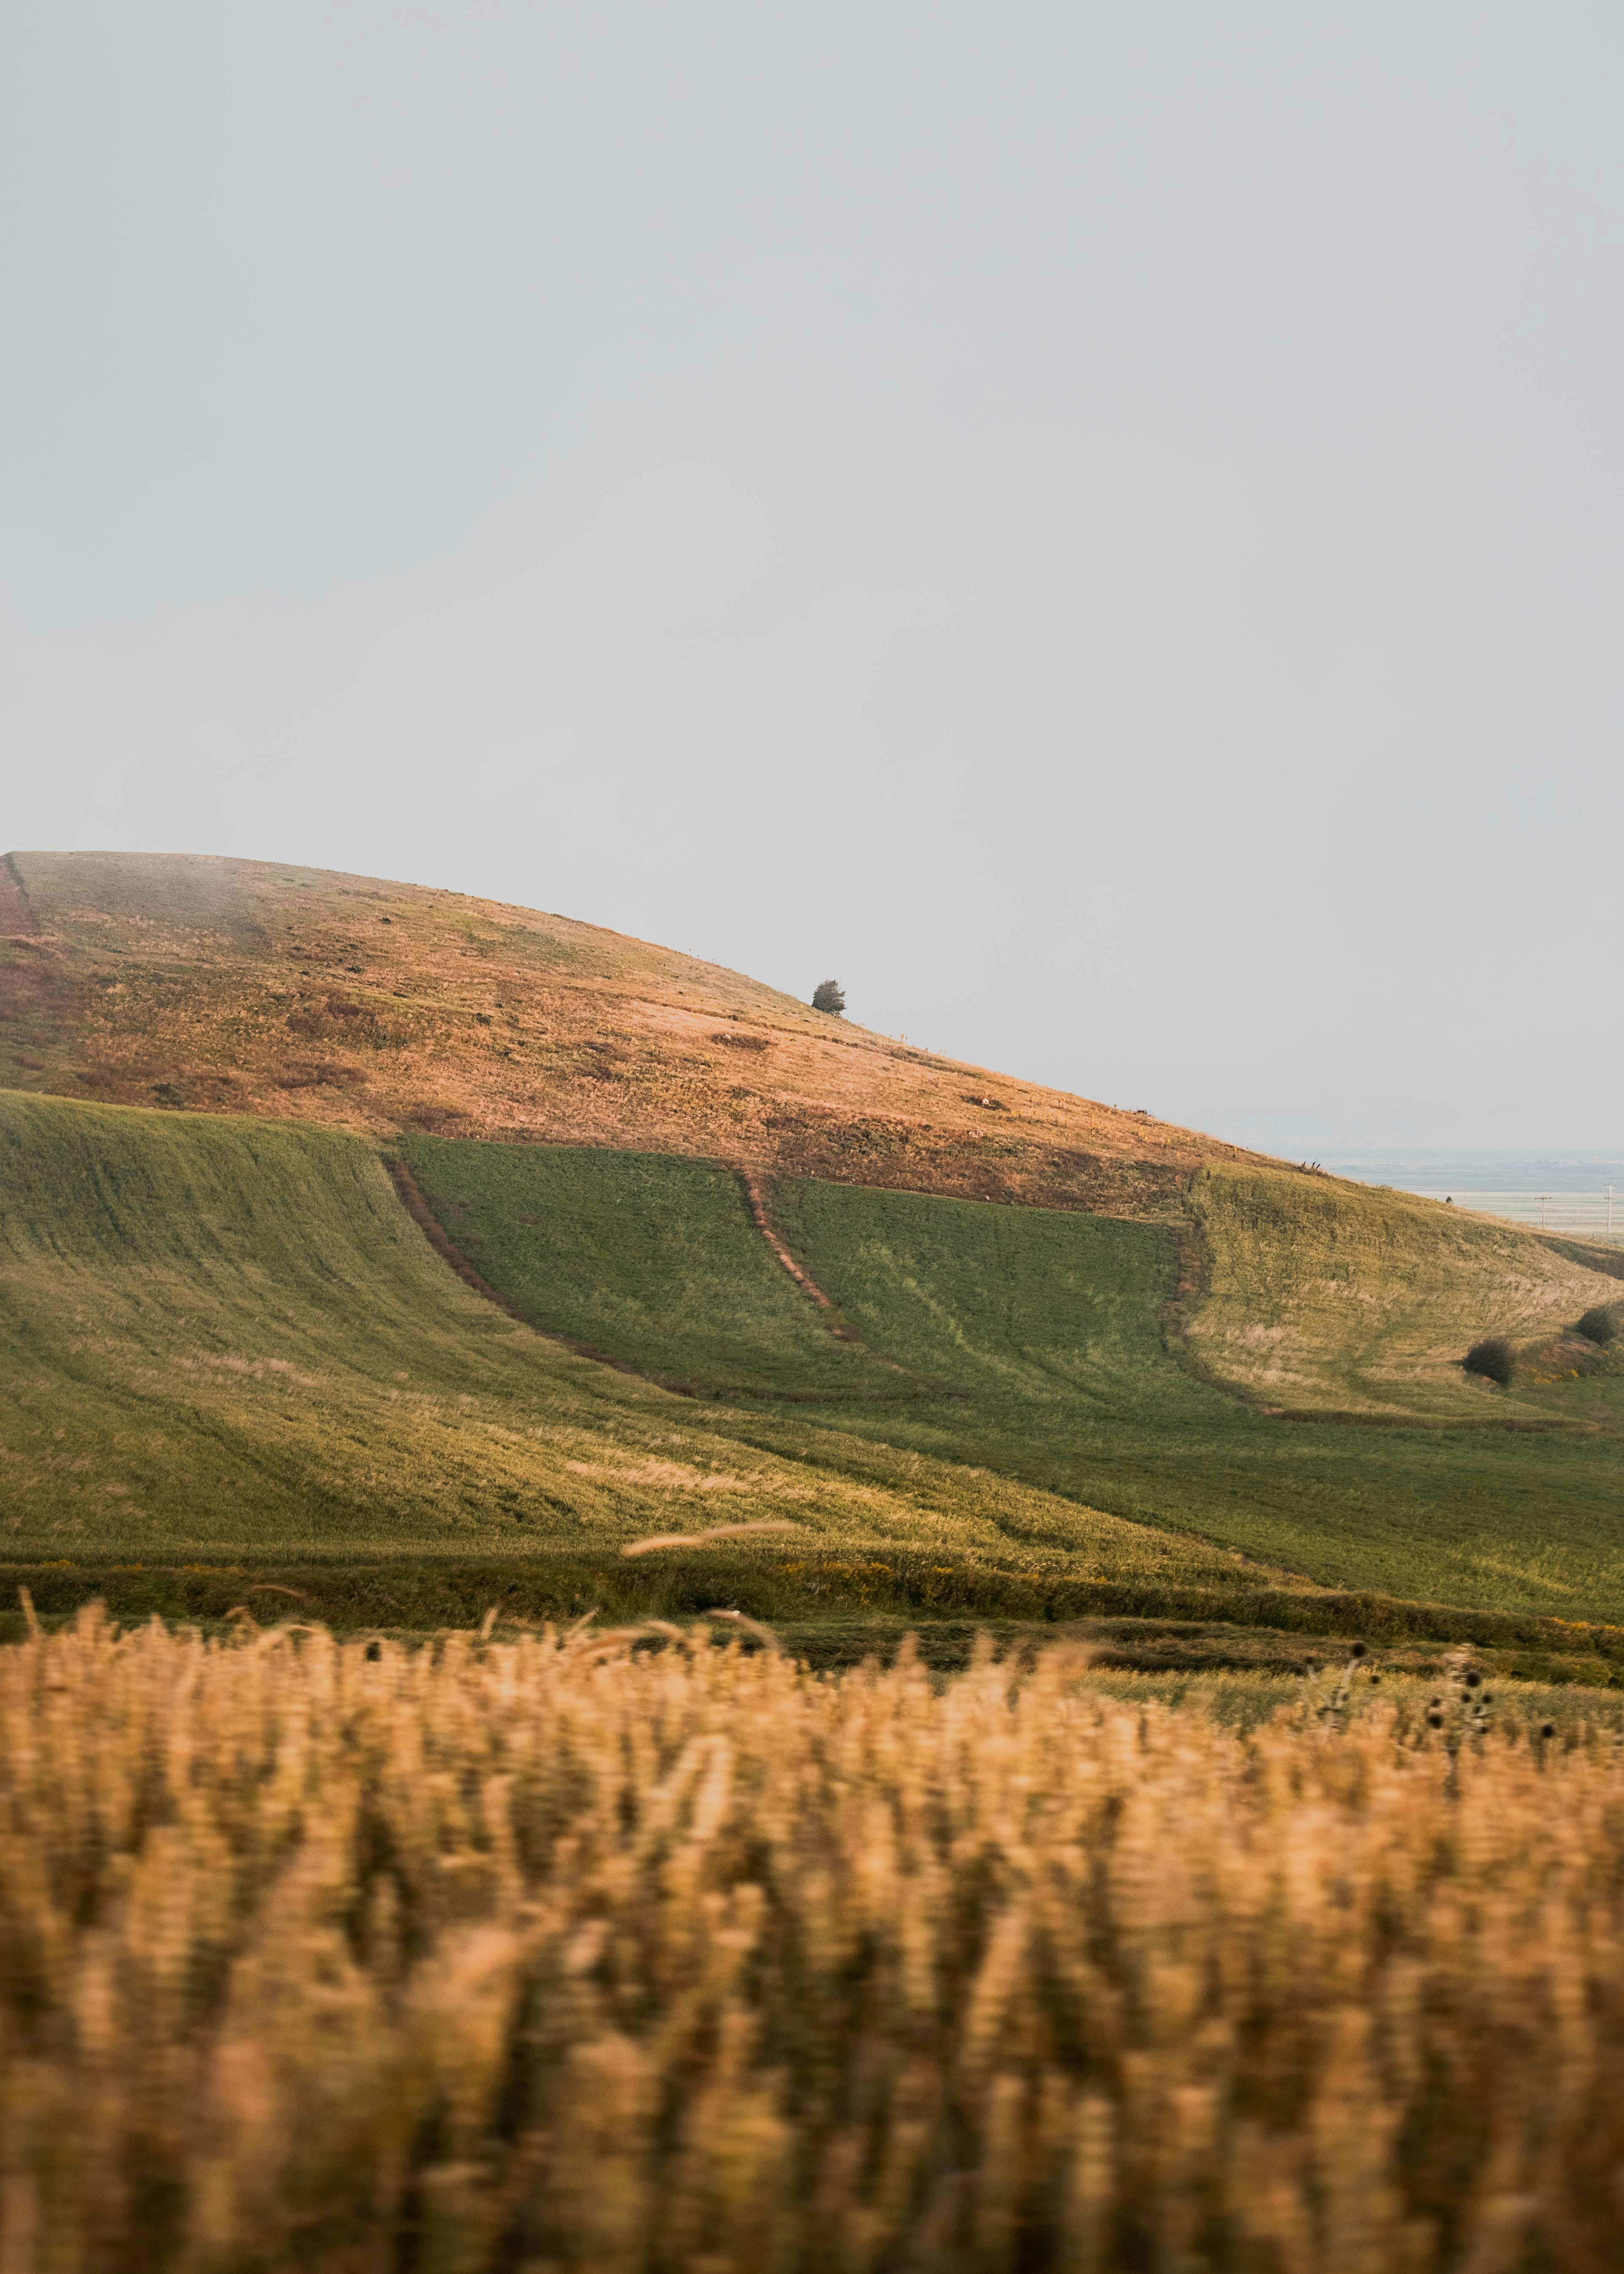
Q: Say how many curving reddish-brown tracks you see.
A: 3